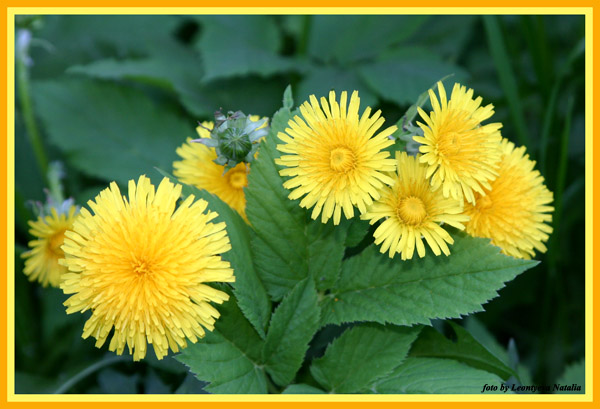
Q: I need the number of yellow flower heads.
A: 7